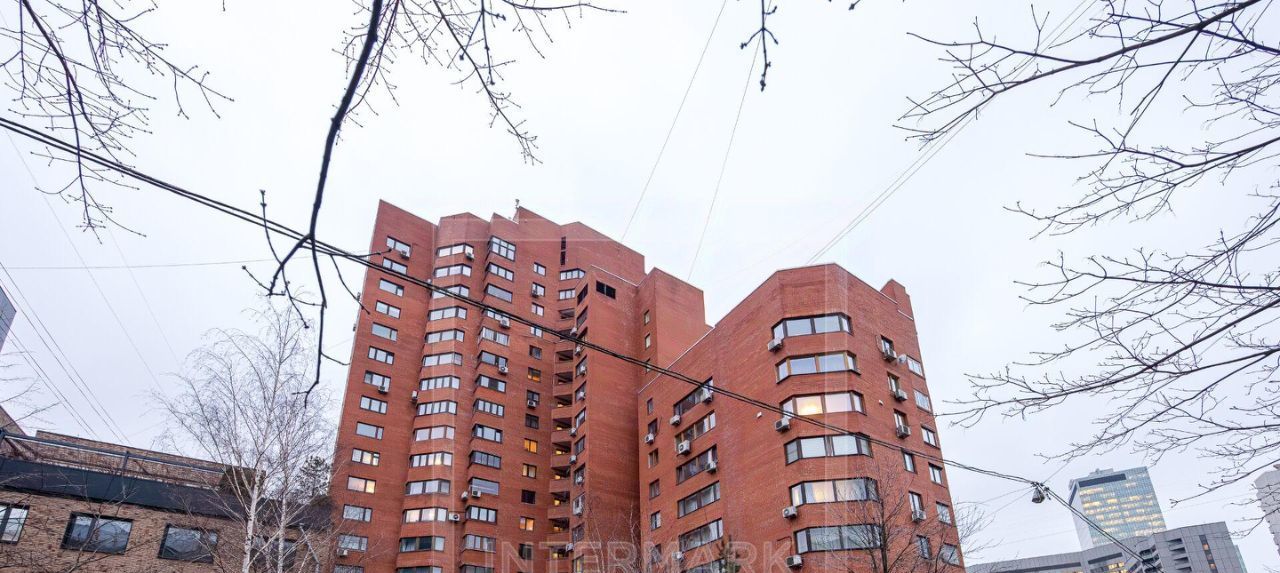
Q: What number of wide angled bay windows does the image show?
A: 6